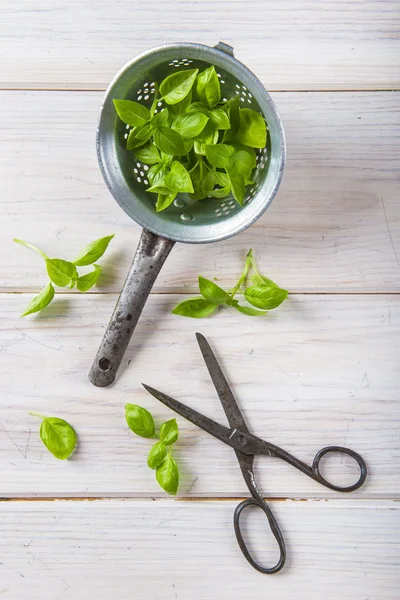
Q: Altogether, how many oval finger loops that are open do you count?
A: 2